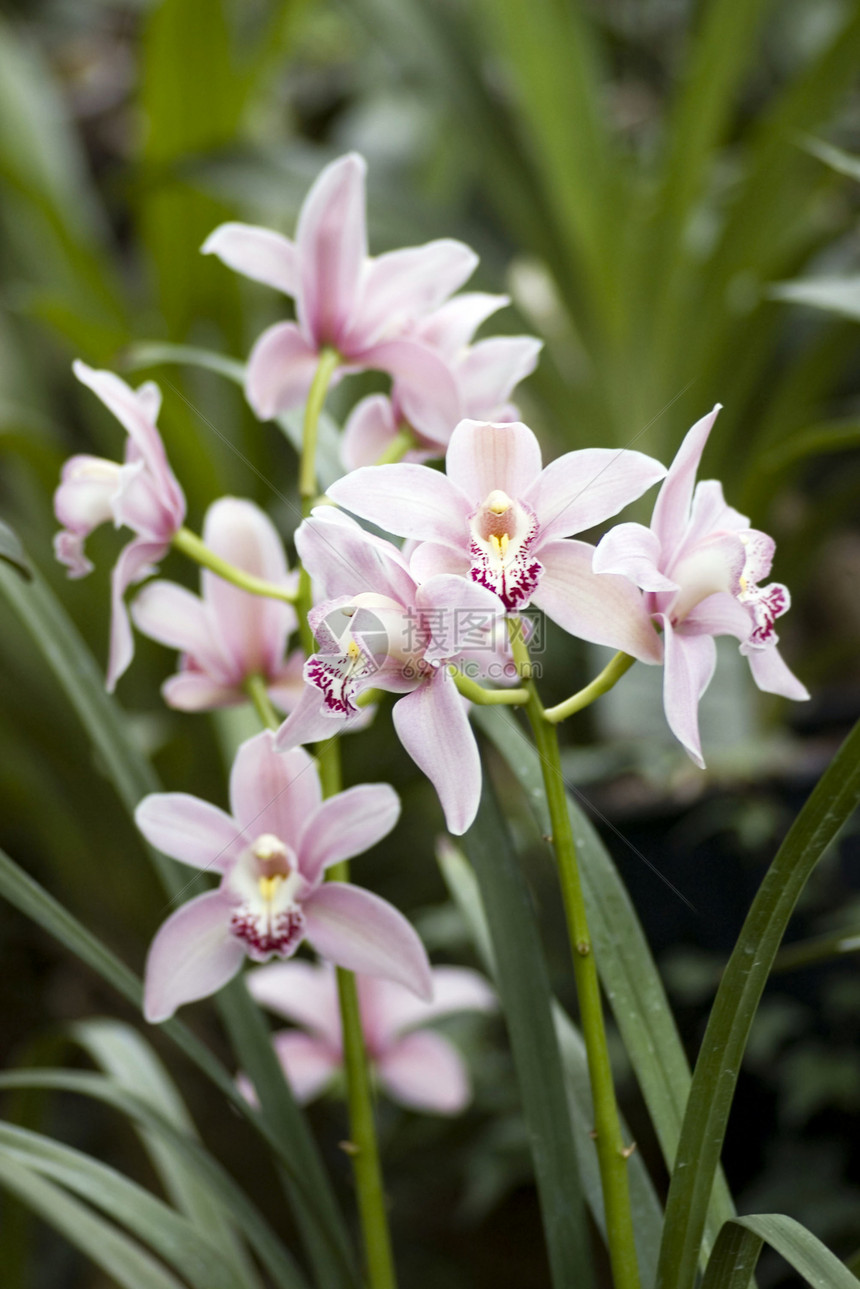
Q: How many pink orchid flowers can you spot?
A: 9